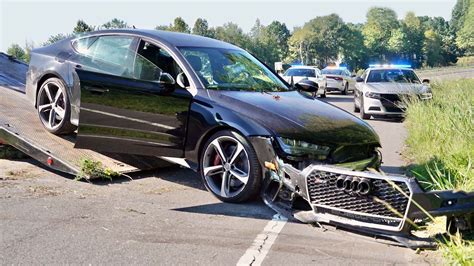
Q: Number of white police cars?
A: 3